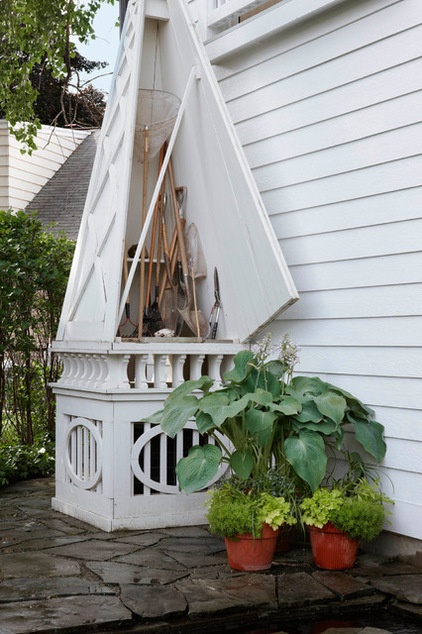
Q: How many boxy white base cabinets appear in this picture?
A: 1